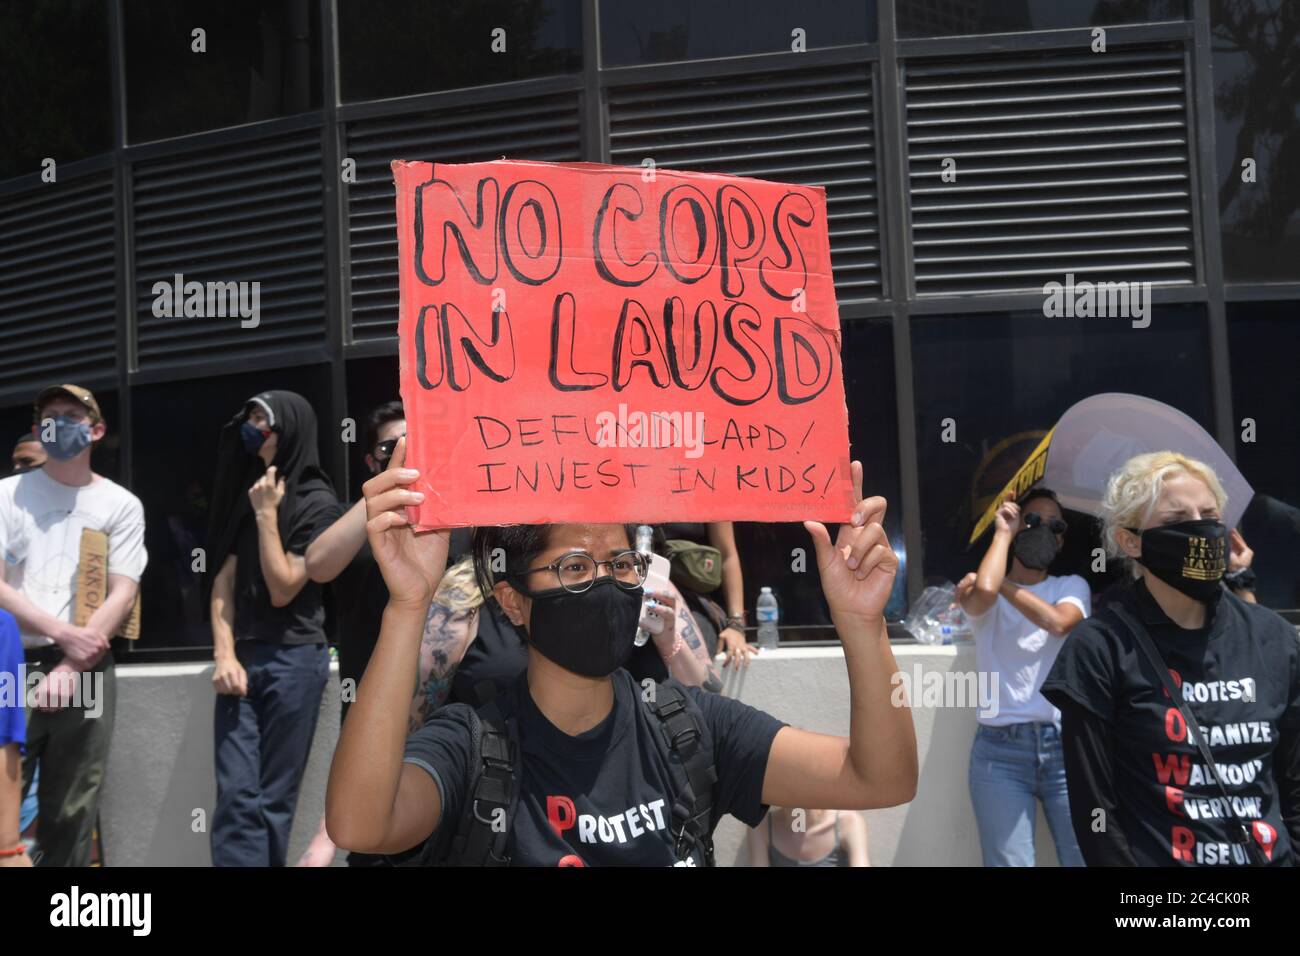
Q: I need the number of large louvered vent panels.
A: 5